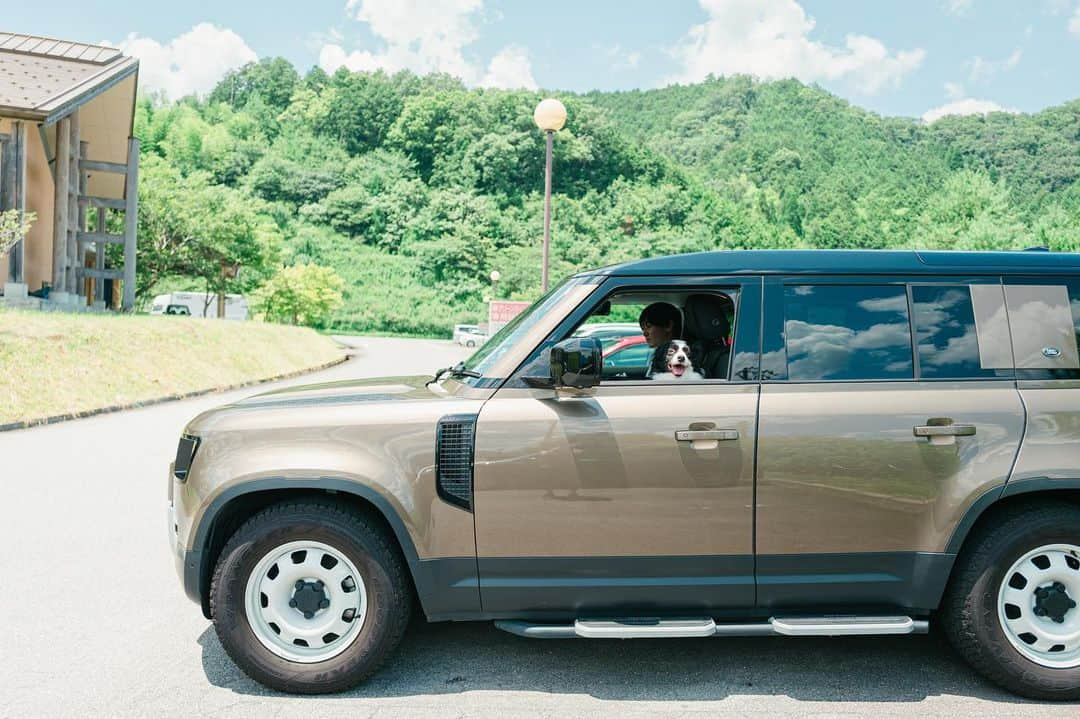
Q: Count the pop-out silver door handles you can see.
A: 2